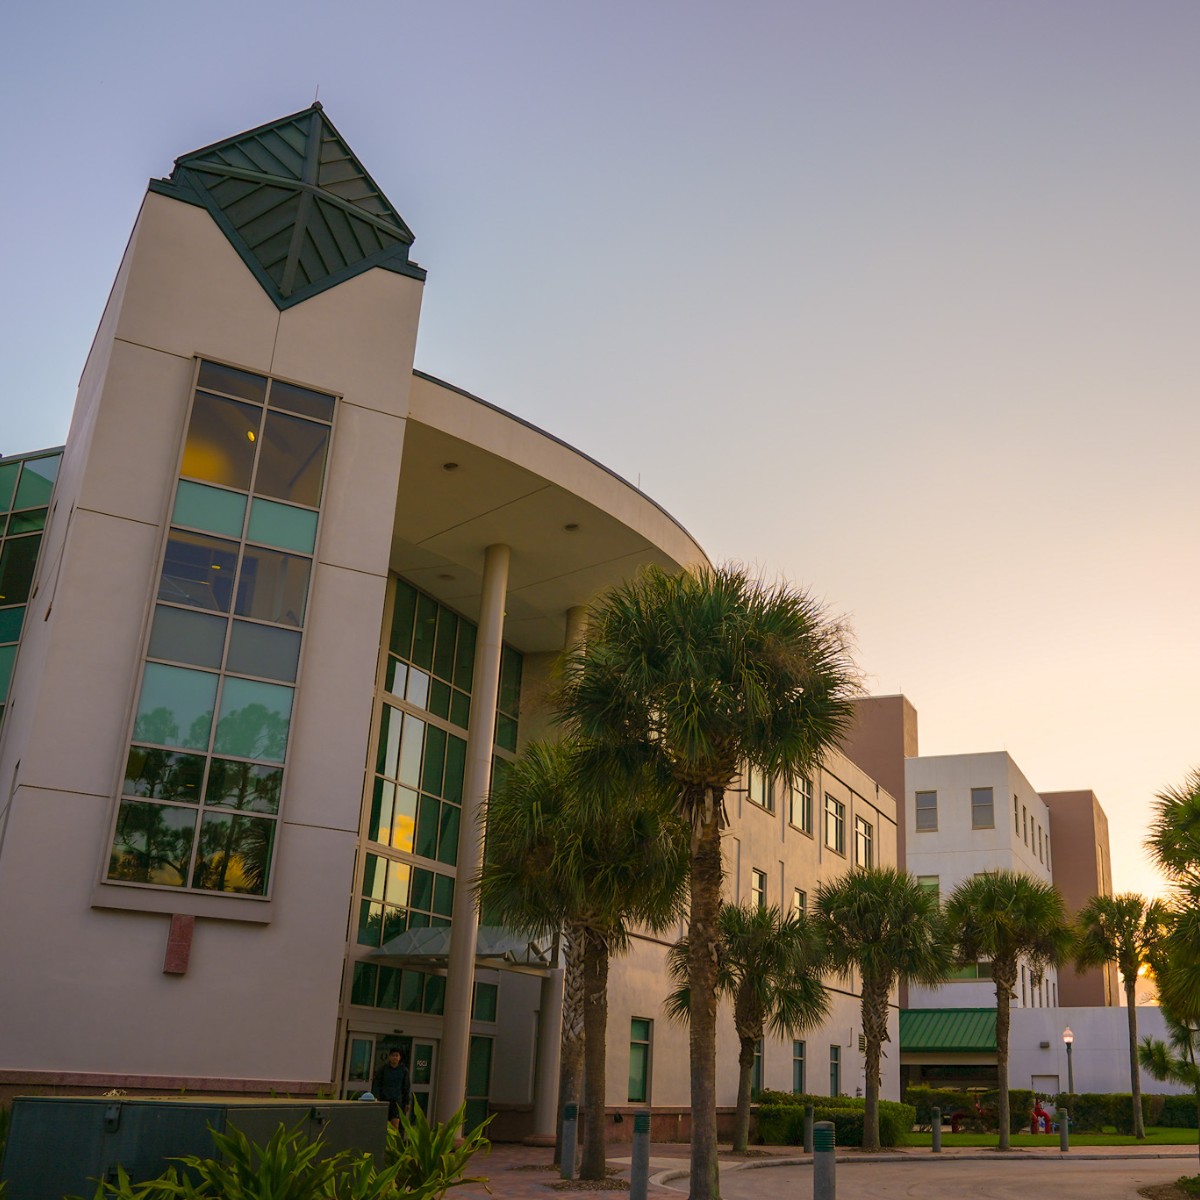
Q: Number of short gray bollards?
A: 6